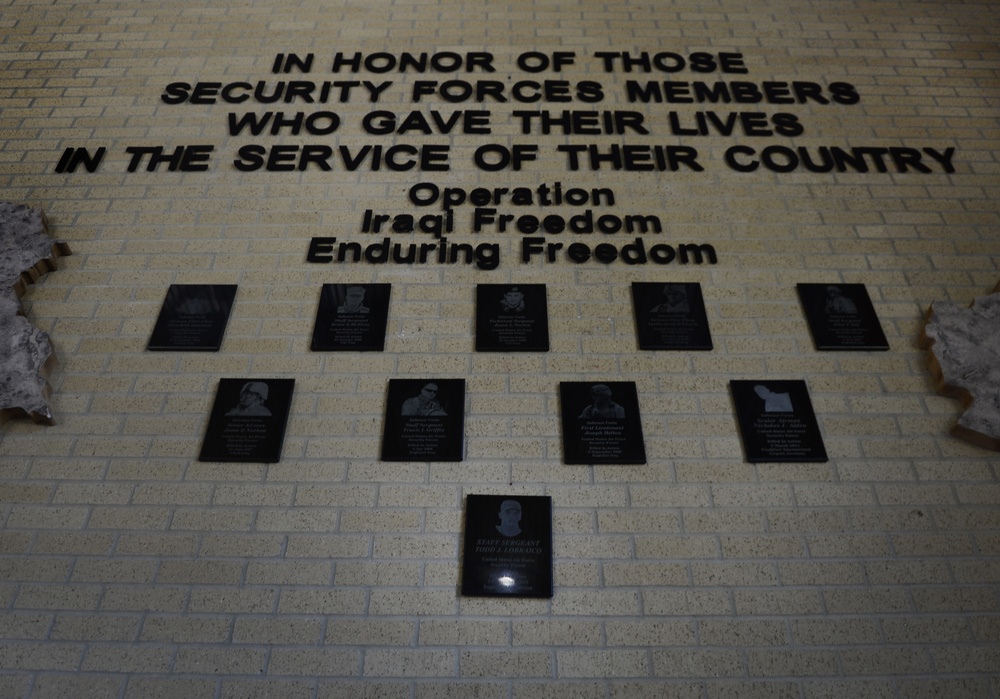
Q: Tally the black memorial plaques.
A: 10